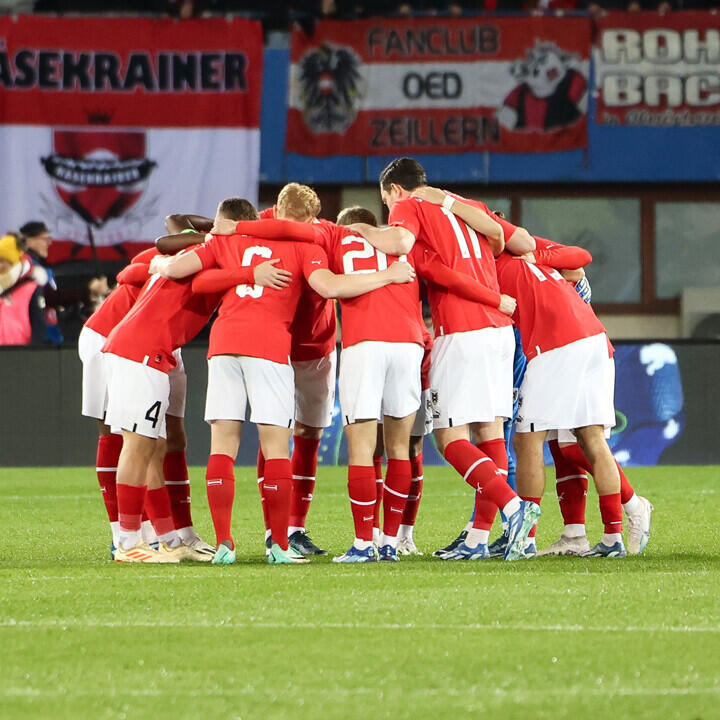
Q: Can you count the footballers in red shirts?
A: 10